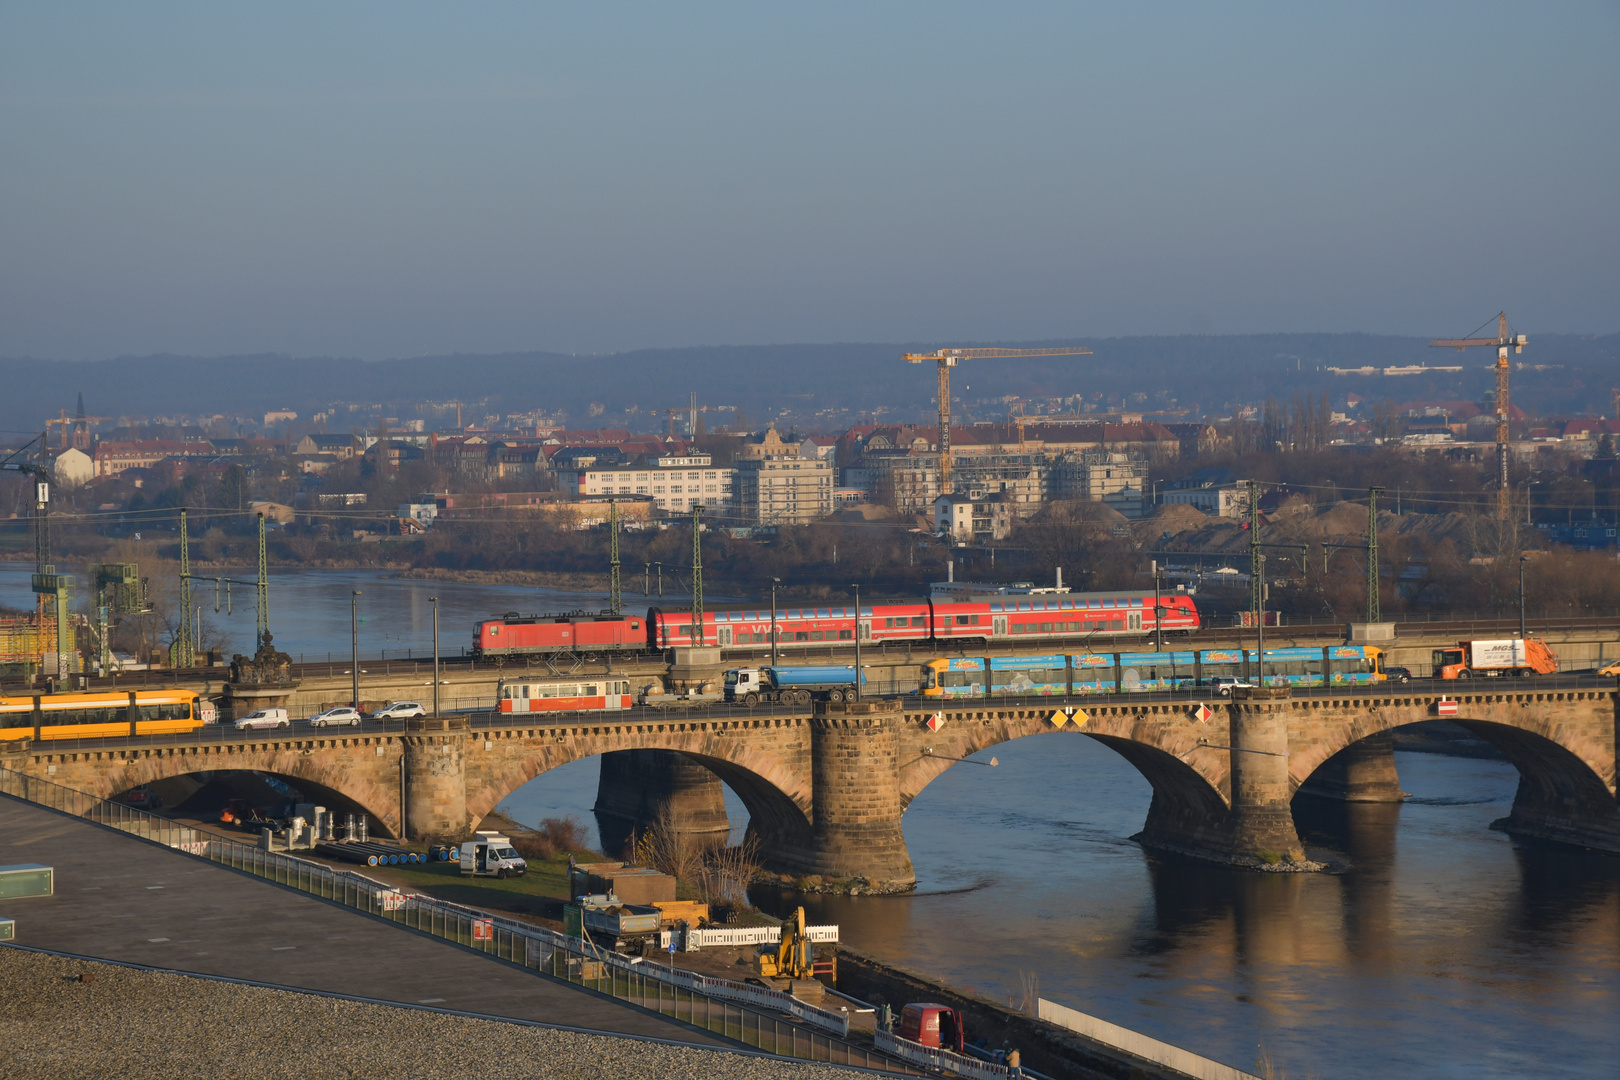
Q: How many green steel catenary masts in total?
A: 6